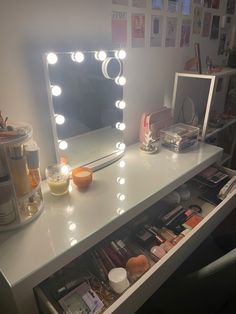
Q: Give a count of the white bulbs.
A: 12